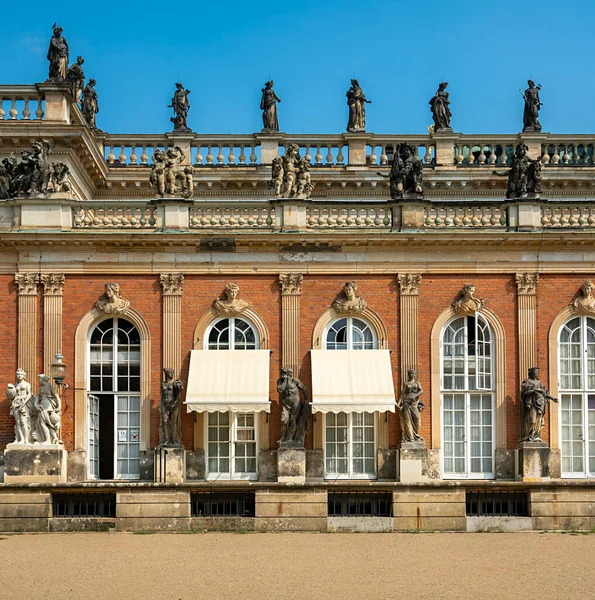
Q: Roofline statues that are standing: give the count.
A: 8